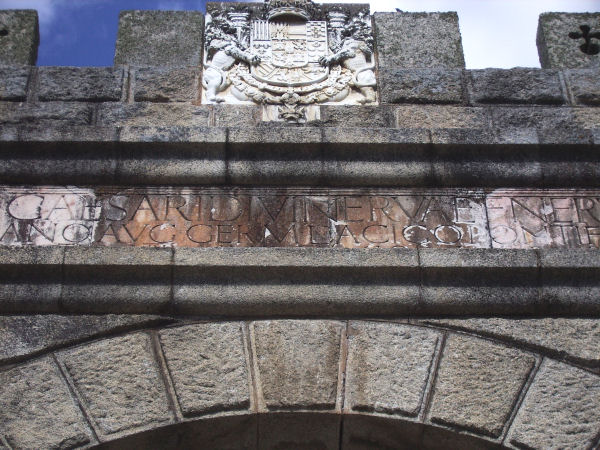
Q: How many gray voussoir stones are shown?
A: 7